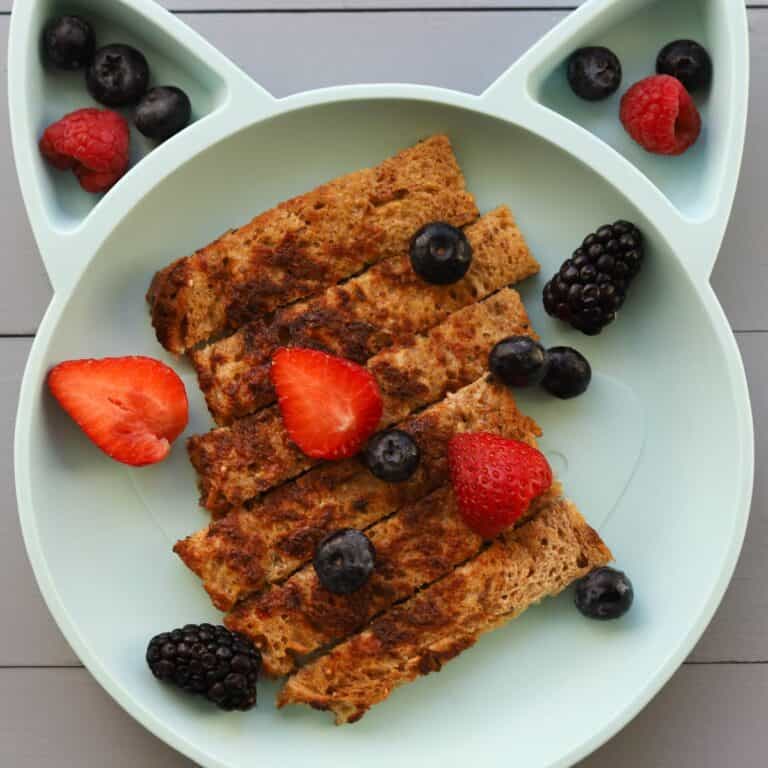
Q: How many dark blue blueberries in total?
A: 11